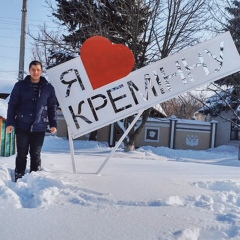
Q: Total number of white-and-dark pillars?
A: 3